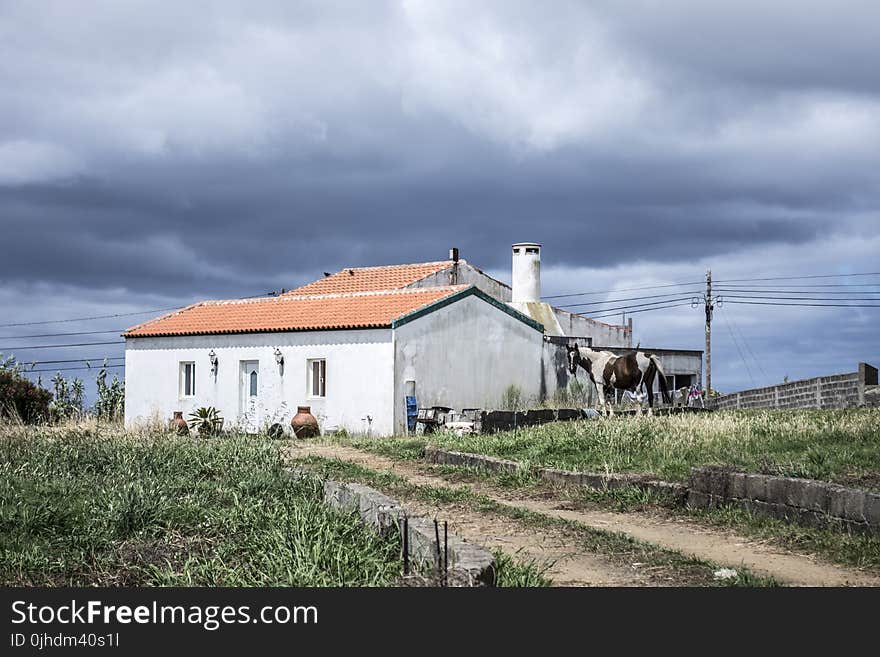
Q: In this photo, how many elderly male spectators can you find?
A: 0